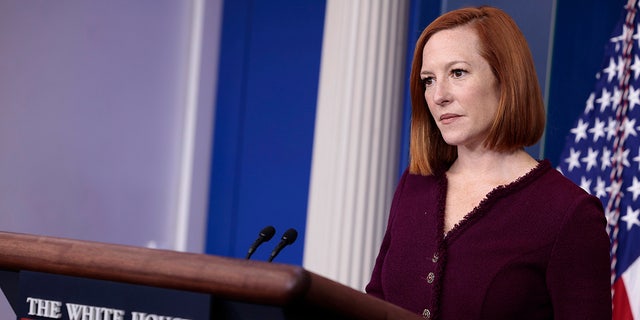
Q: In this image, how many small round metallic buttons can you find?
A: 3